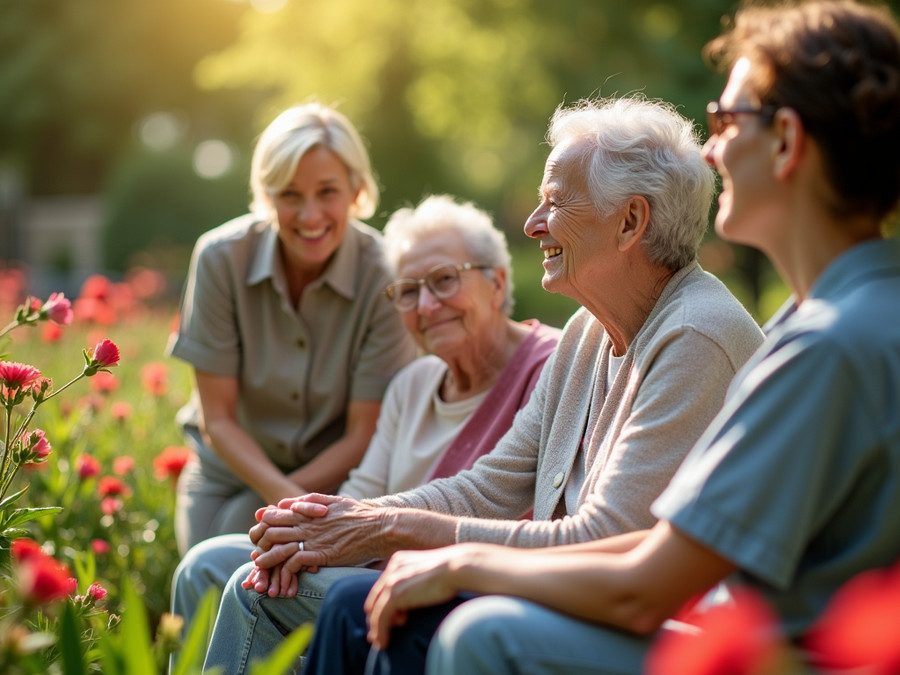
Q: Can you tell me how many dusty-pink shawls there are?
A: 1